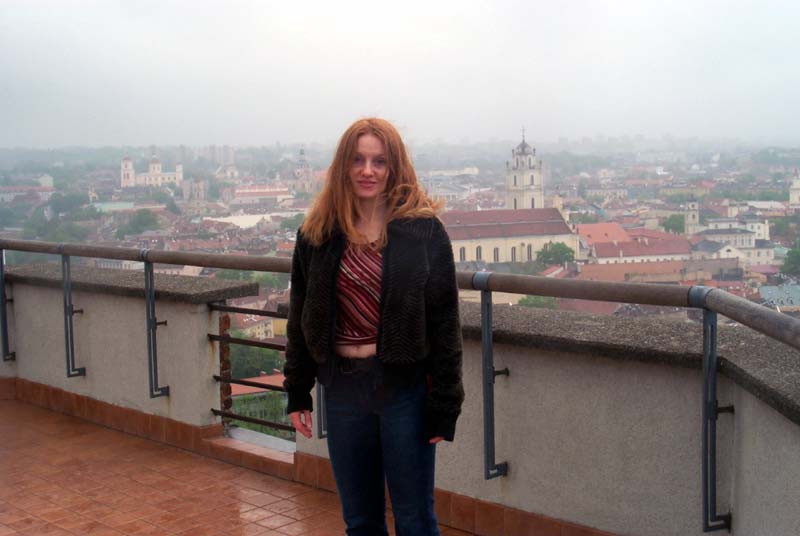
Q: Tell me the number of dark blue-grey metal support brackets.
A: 6